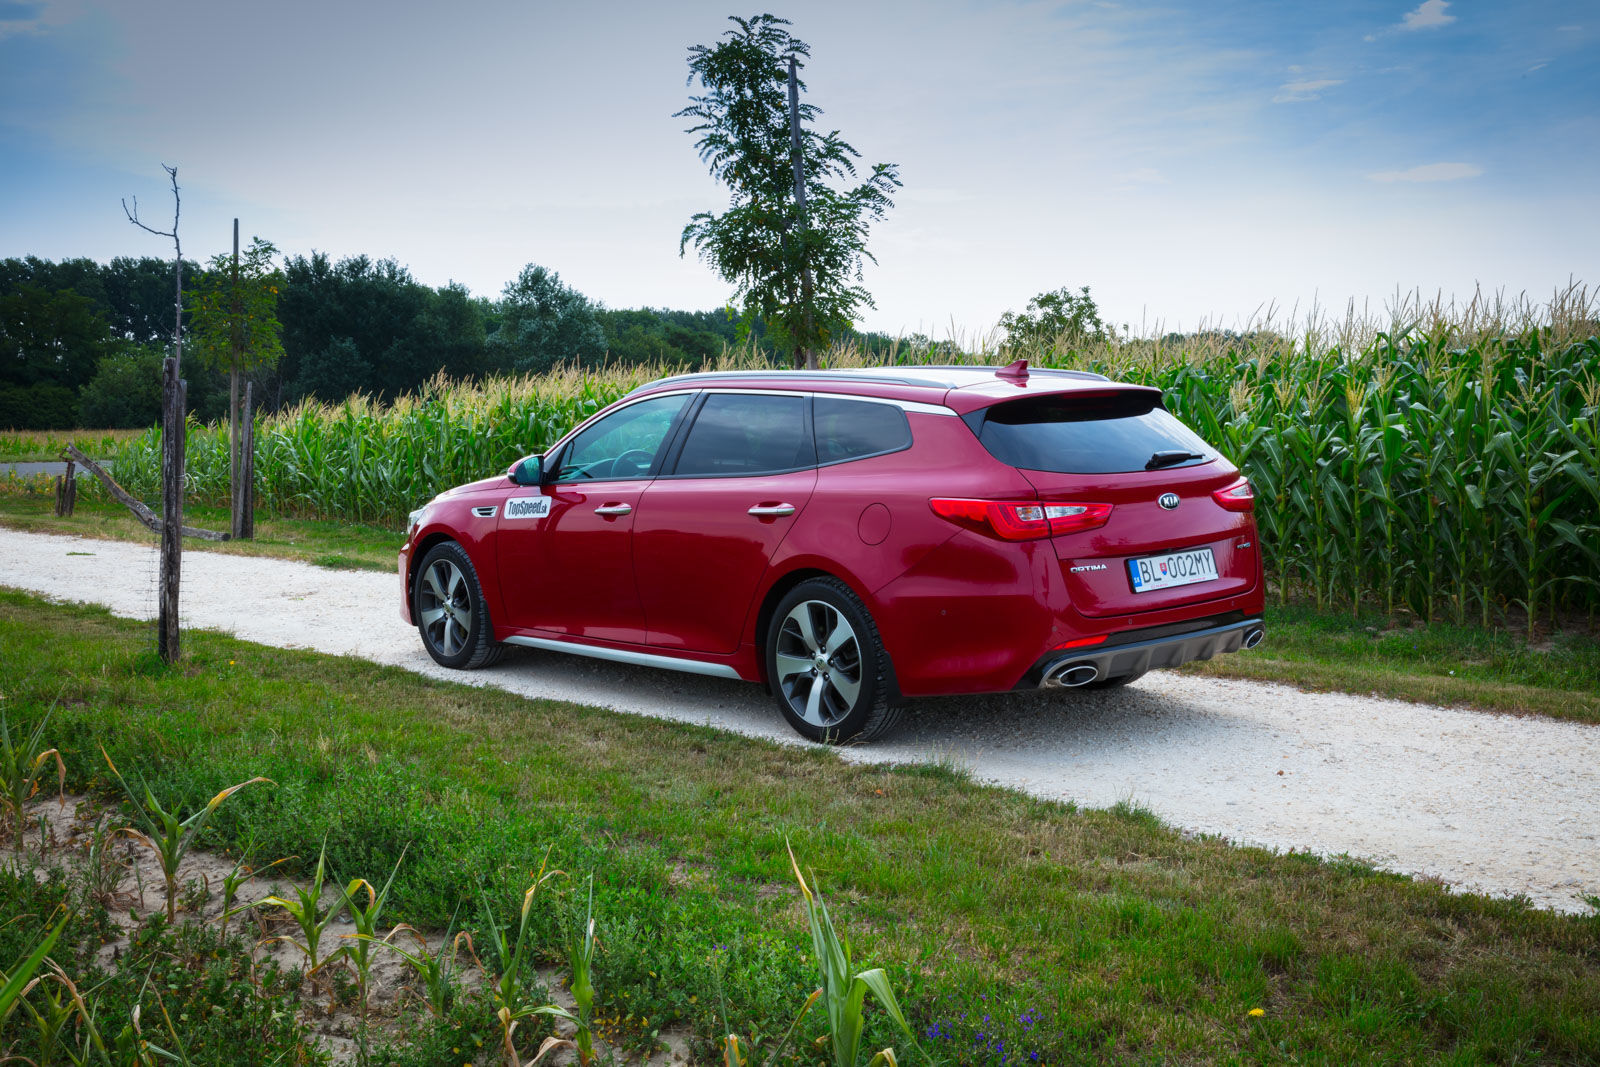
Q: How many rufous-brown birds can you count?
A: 0